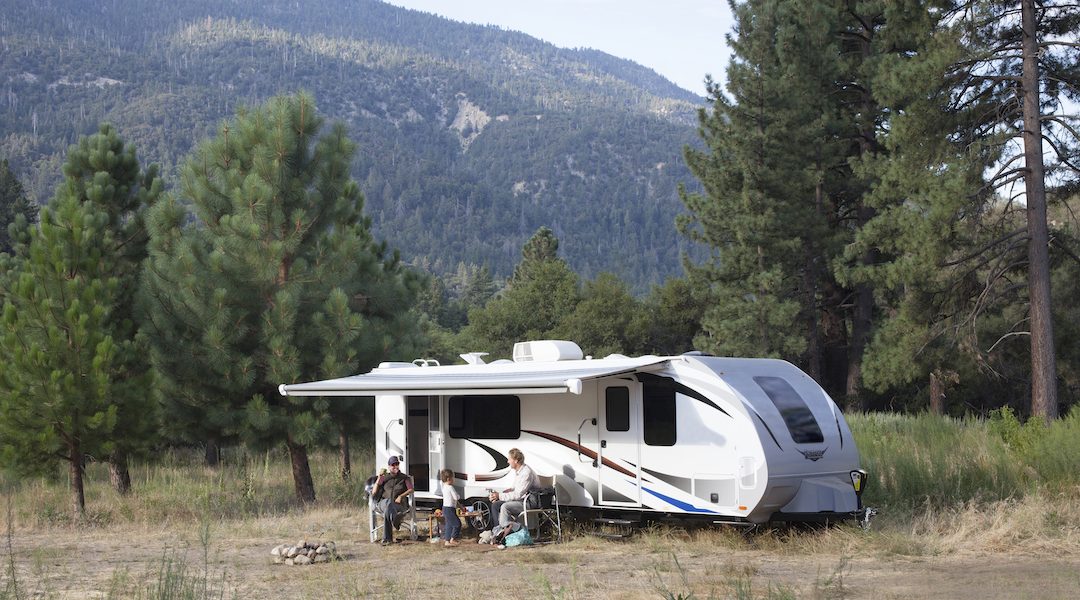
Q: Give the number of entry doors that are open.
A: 1